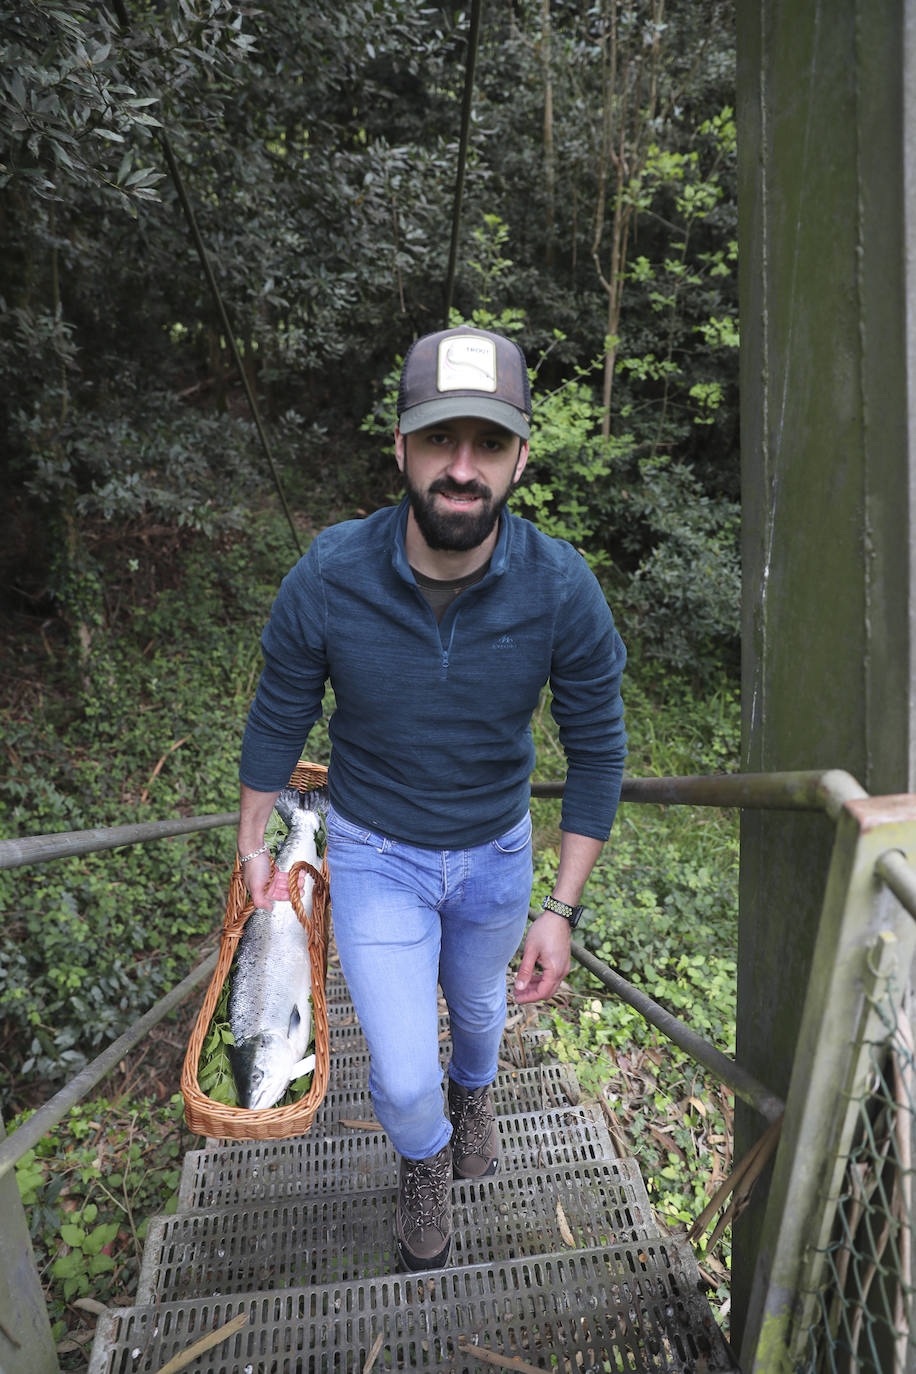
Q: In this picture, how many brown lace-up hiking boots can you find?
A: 2